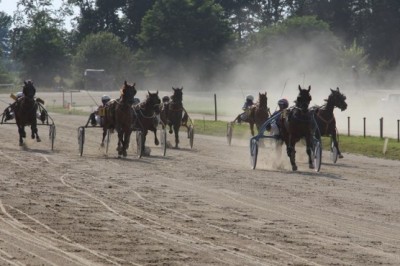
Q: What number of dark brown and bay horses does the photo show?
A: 7